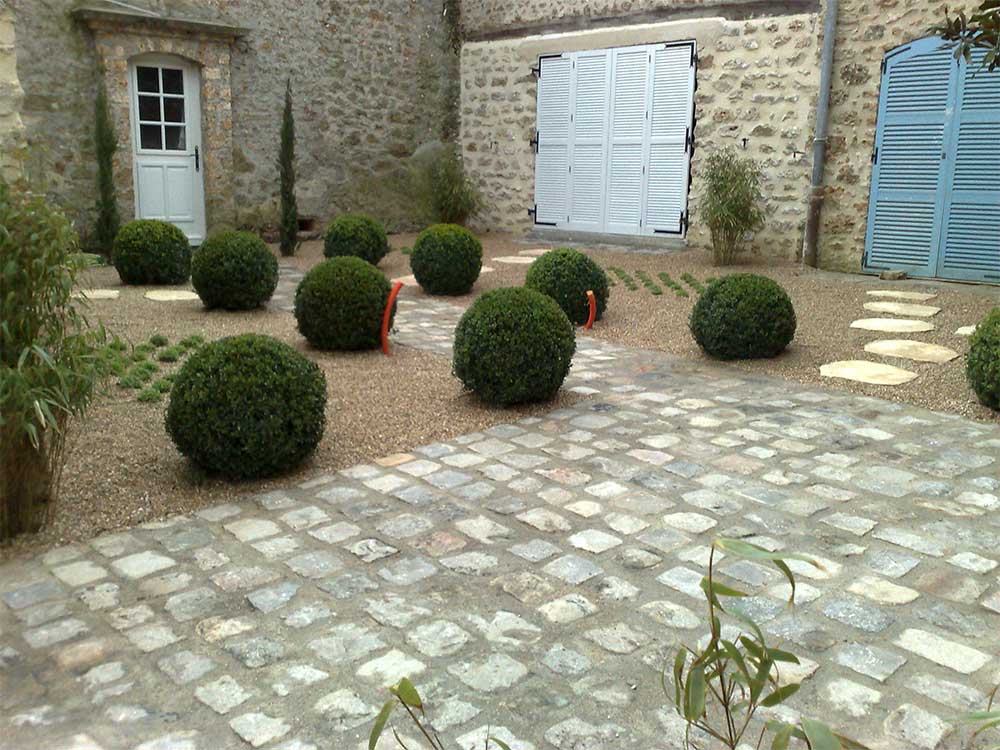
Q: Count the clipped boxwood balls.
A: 10